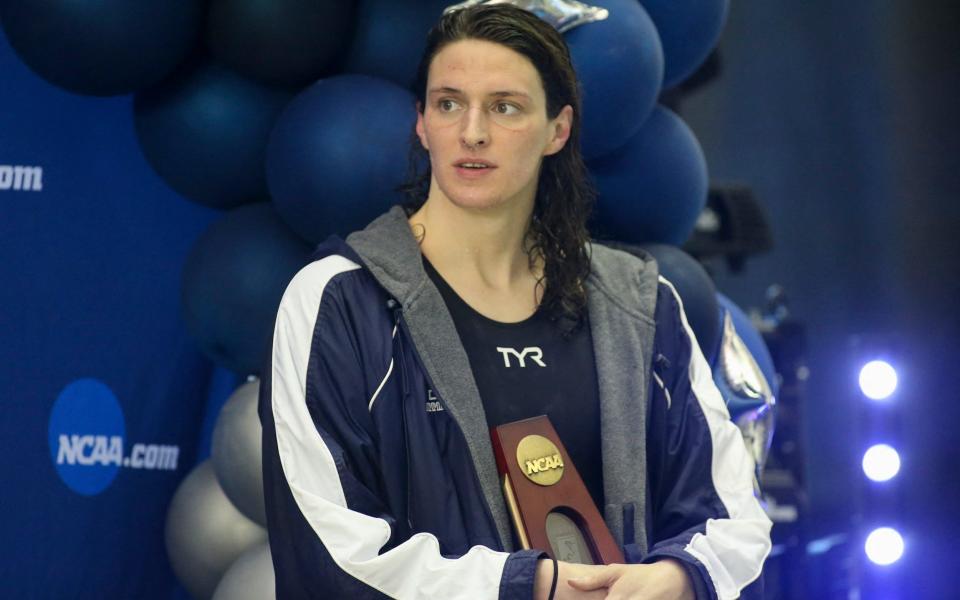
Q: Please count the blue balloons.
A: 11